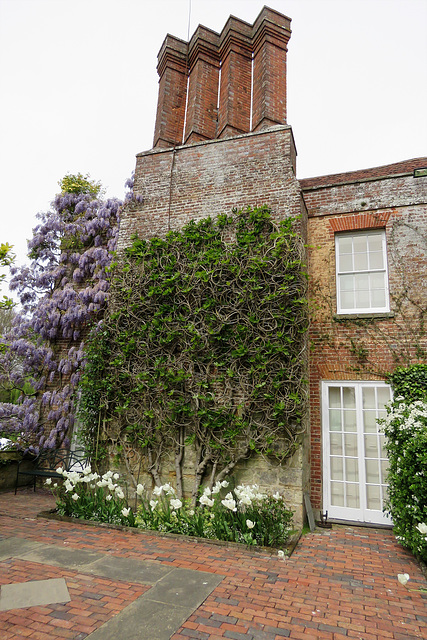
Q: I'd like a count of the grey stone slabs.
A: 6